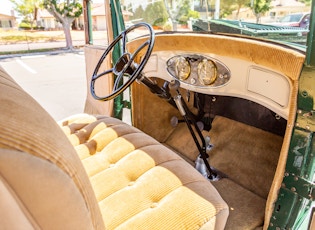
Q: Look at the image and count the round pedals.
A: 2